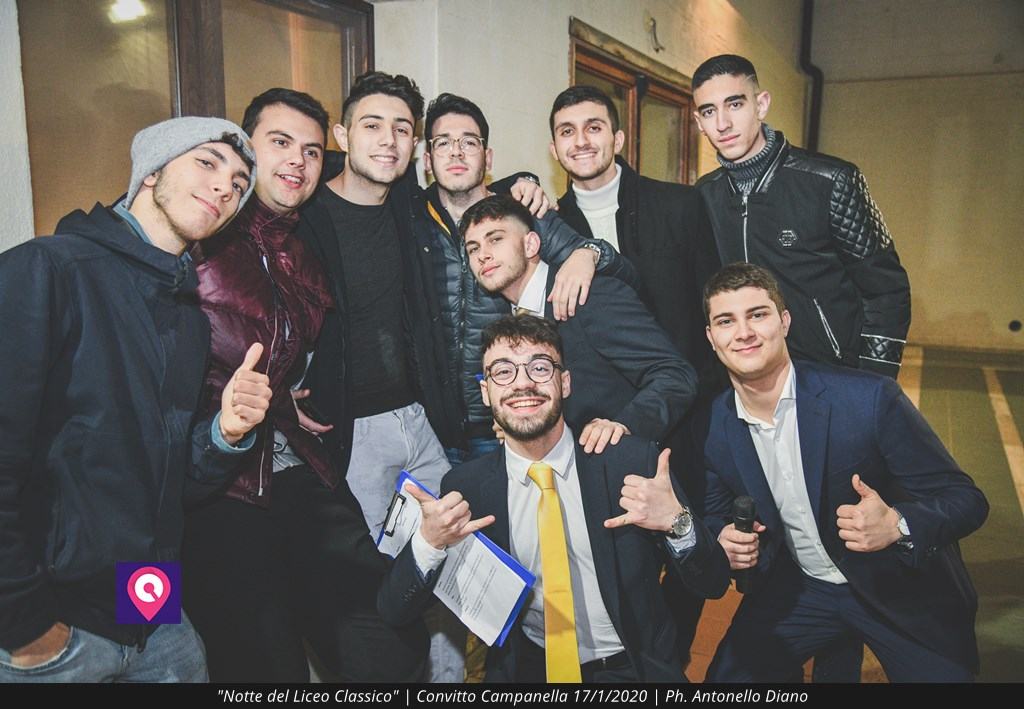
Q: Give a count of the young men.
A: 9